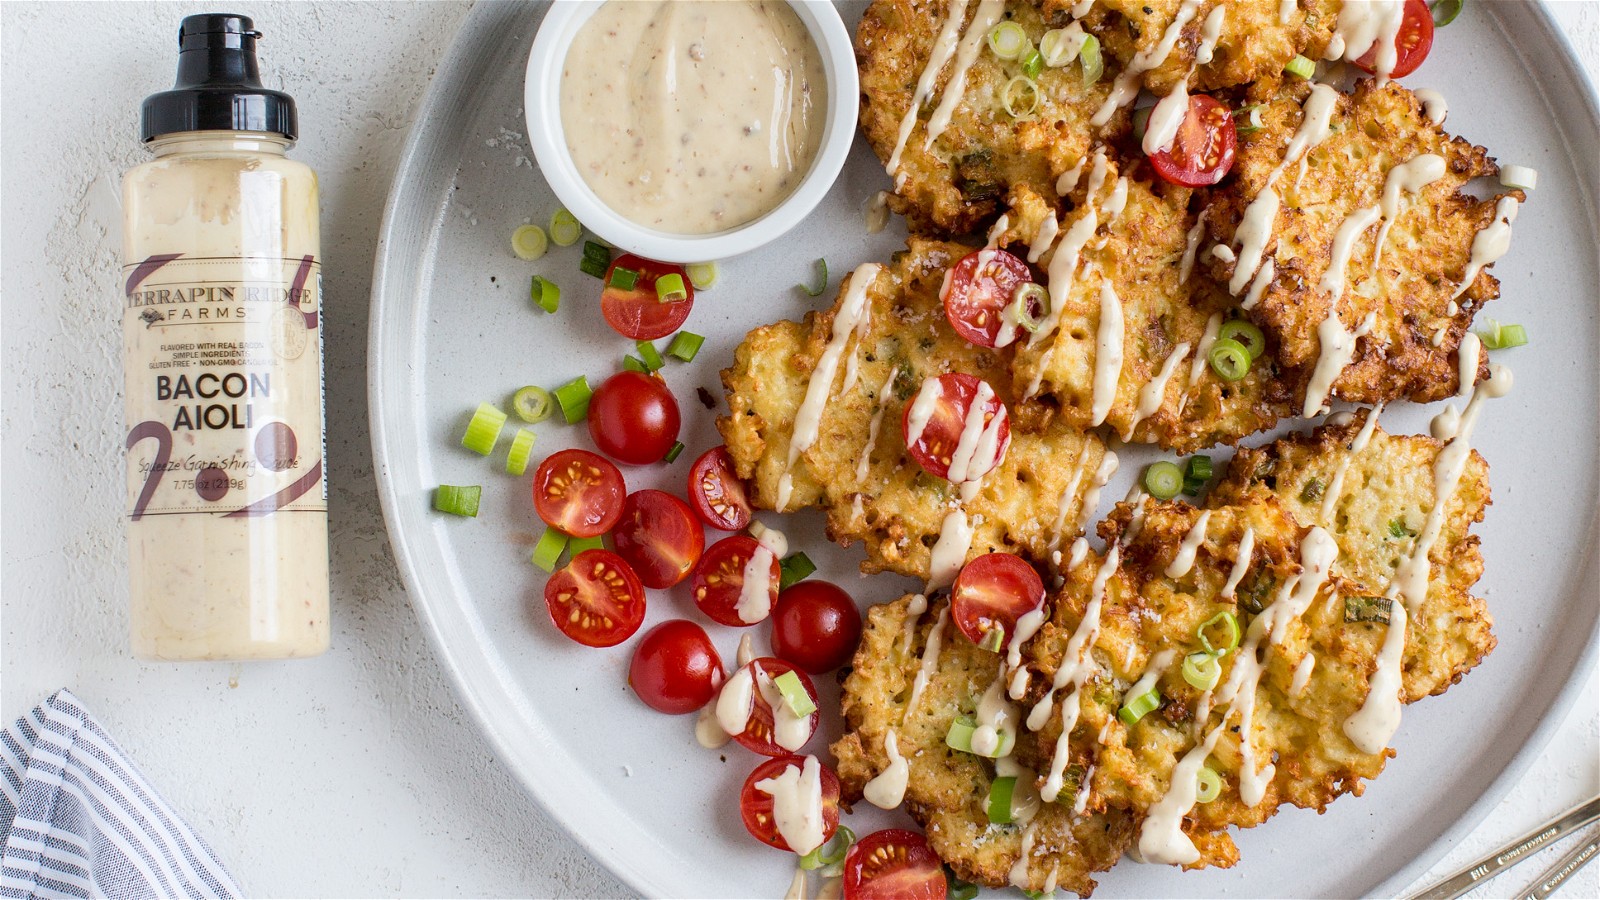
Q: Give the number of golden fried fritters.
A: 8